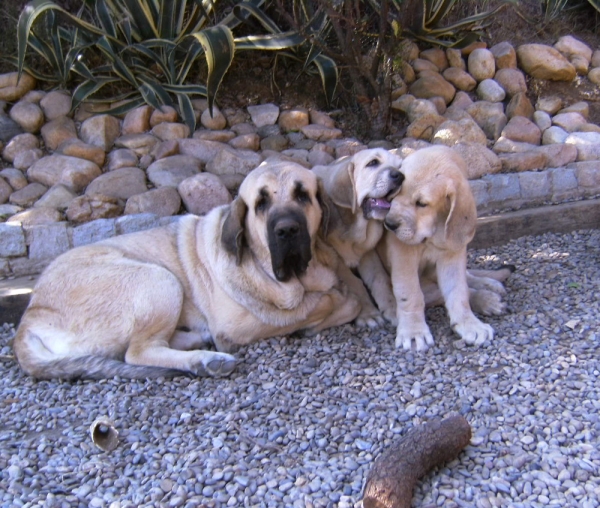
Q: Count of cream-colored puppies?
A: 2